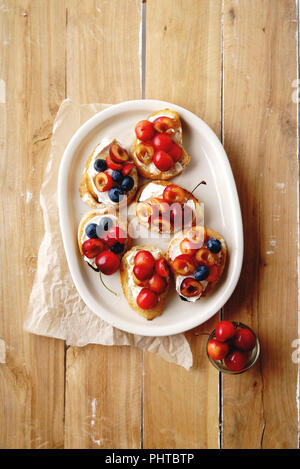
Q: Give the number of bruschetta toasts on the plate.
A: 6